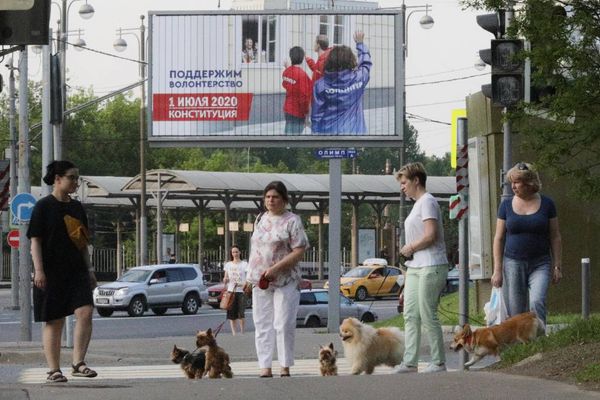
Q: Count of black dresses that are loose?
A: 1